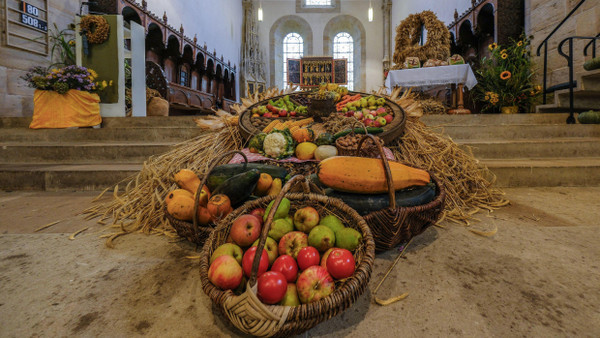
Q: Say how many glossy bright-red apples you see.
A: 5